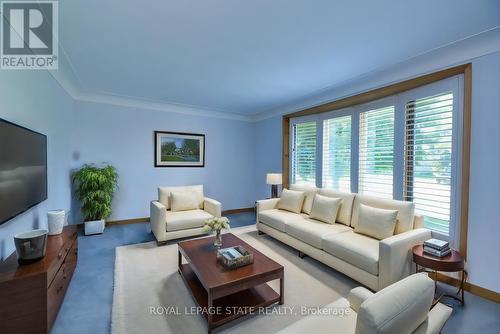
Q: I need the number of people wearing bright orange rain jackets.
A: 0